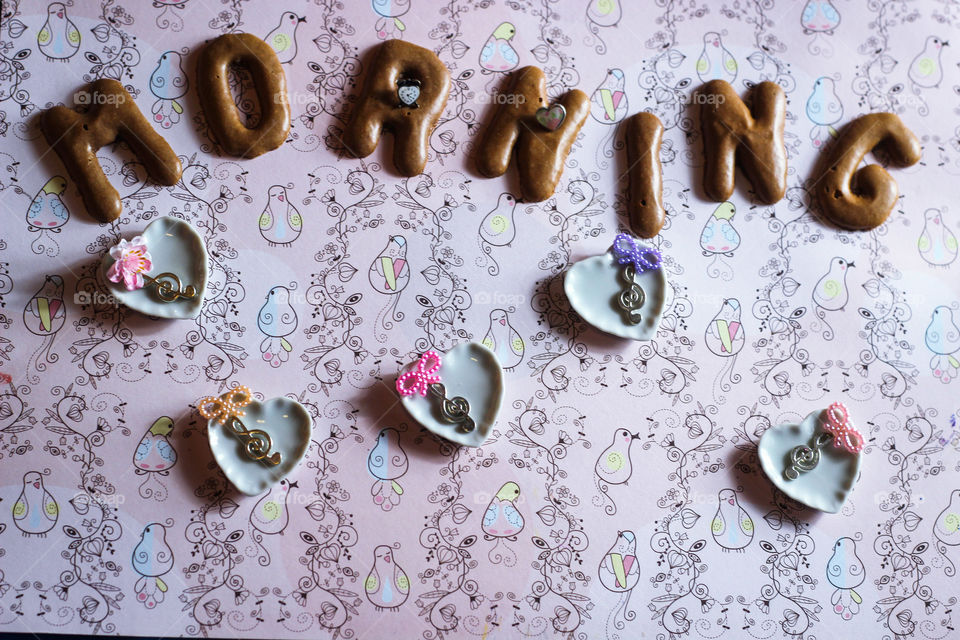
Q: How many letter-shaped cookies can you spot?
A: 7